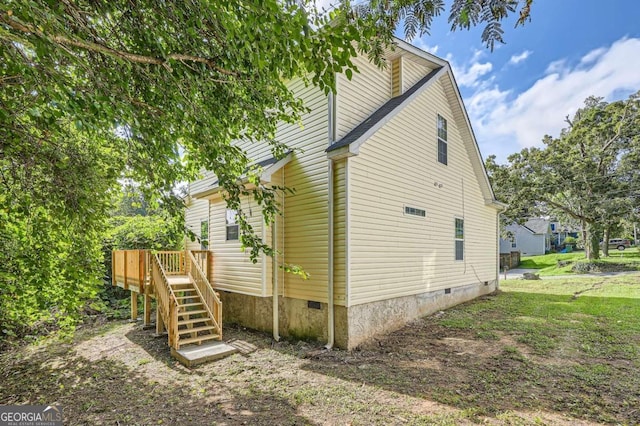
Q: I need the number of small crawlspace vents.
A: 3